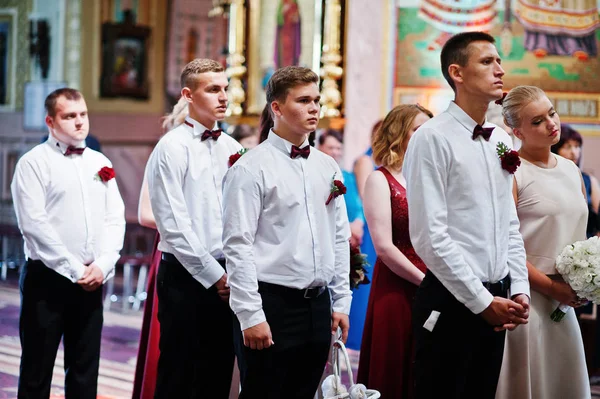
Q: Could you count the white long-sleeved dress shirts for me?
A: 4